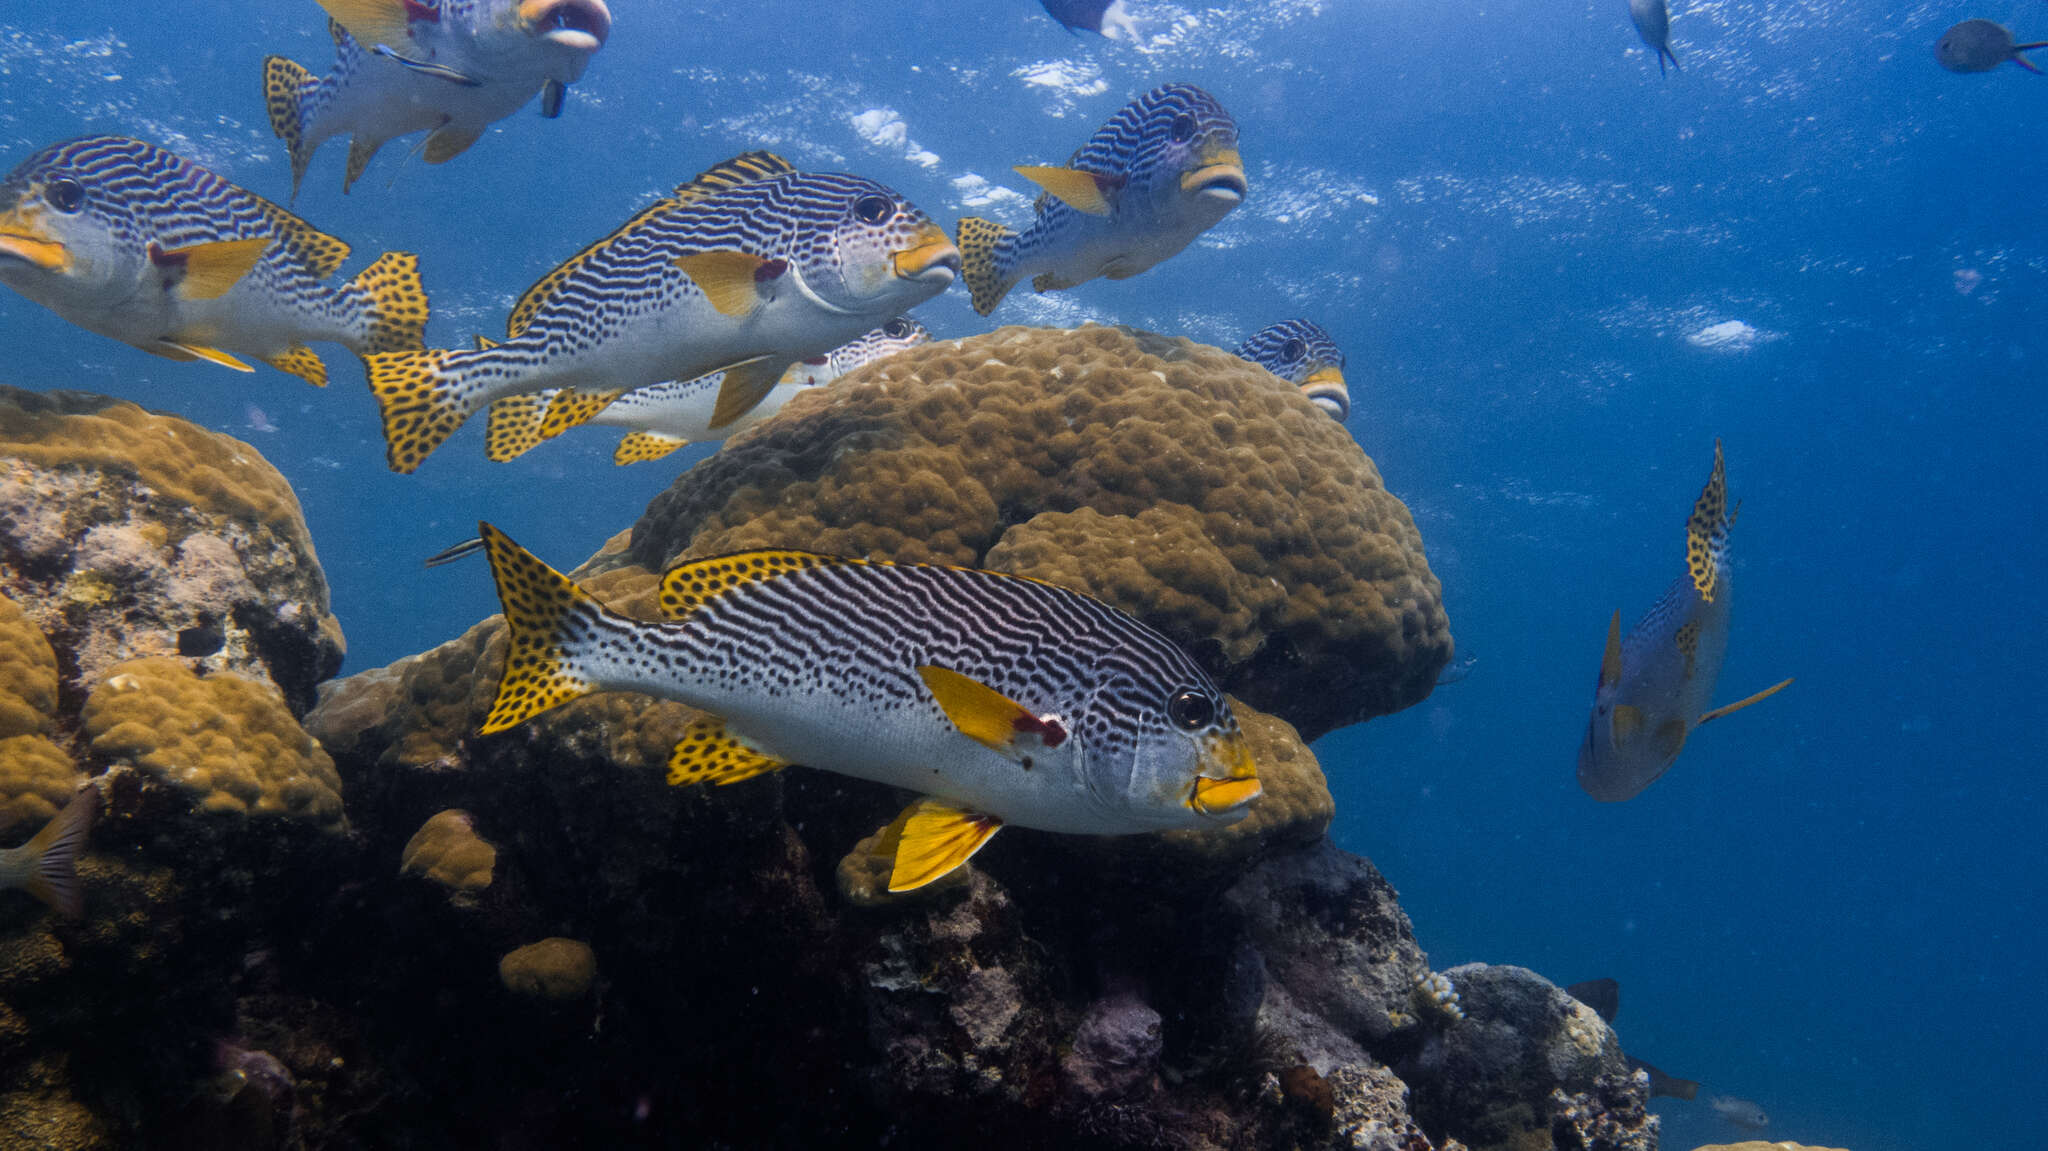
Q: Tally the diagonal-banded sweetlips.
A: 8